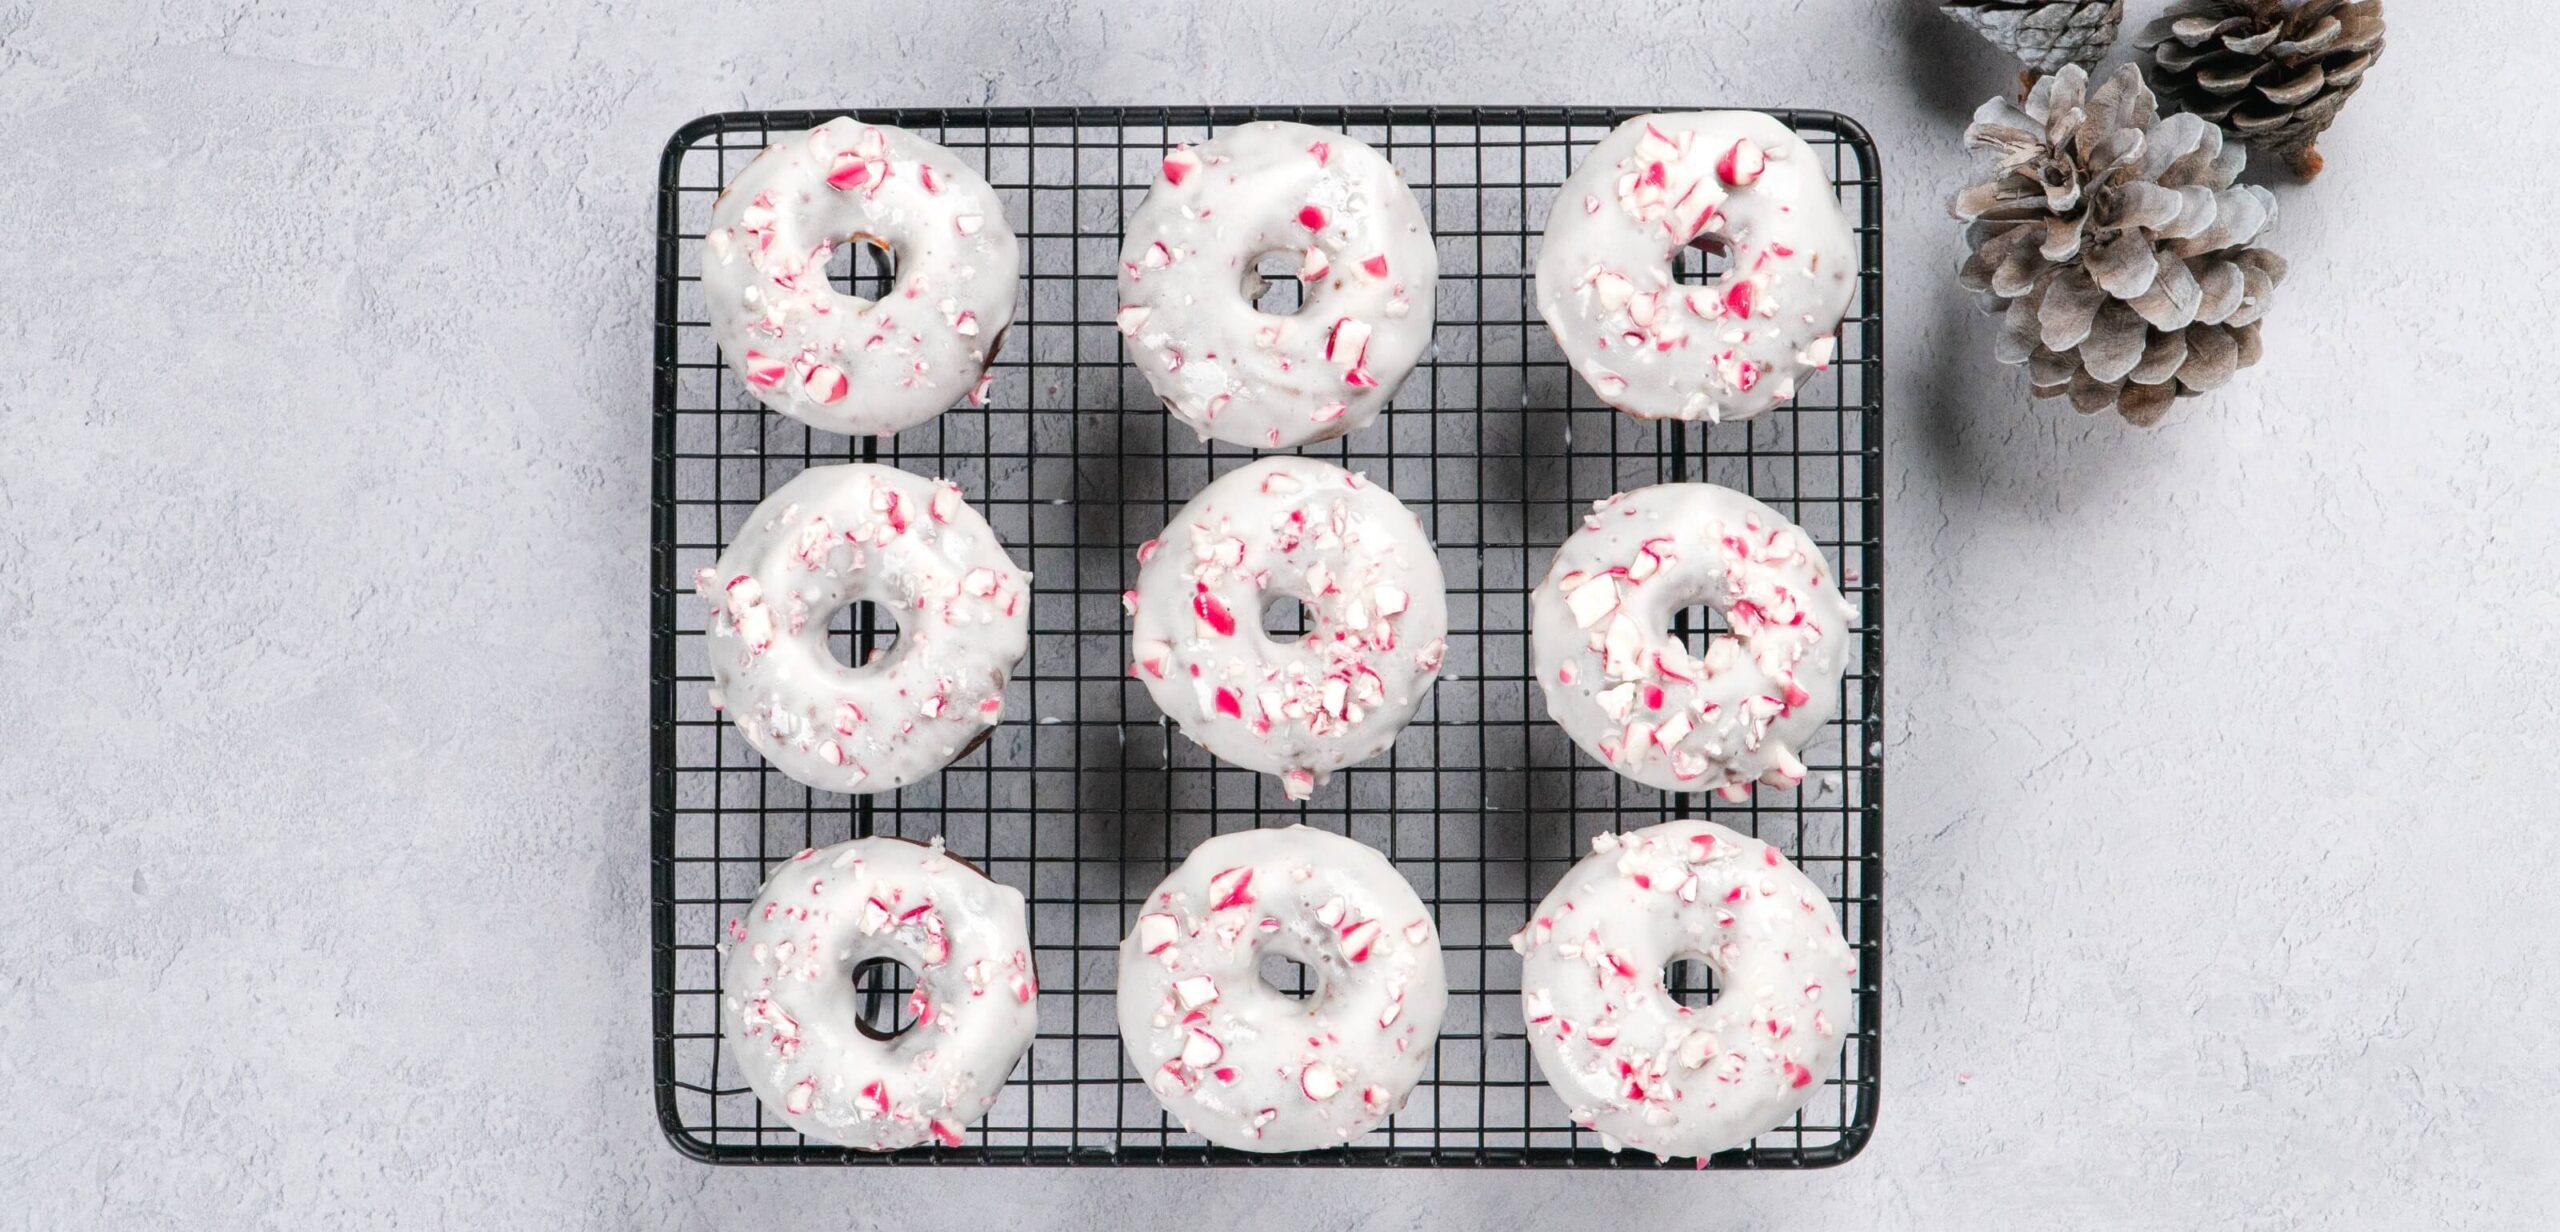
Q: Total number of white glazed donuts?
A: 9